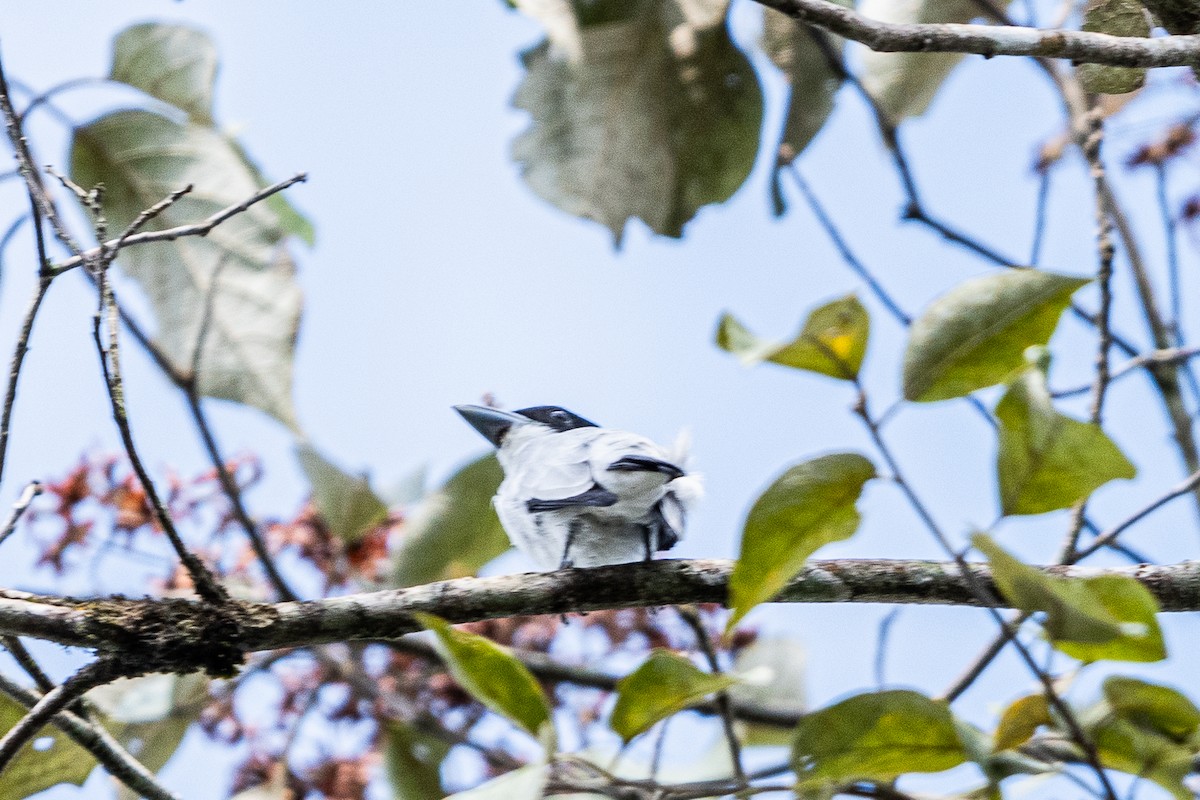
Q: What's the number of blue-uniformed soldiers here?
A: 0